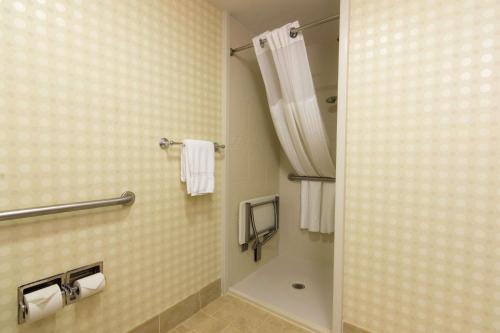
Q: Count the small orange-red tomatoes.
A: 0